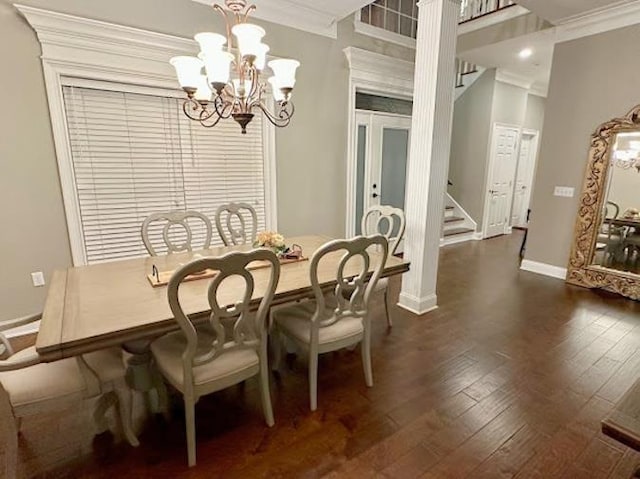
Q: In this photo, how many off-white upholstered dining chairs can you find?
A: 6